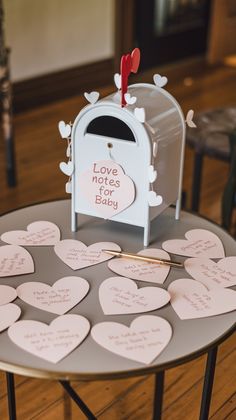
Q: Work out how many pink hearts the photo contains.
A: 14